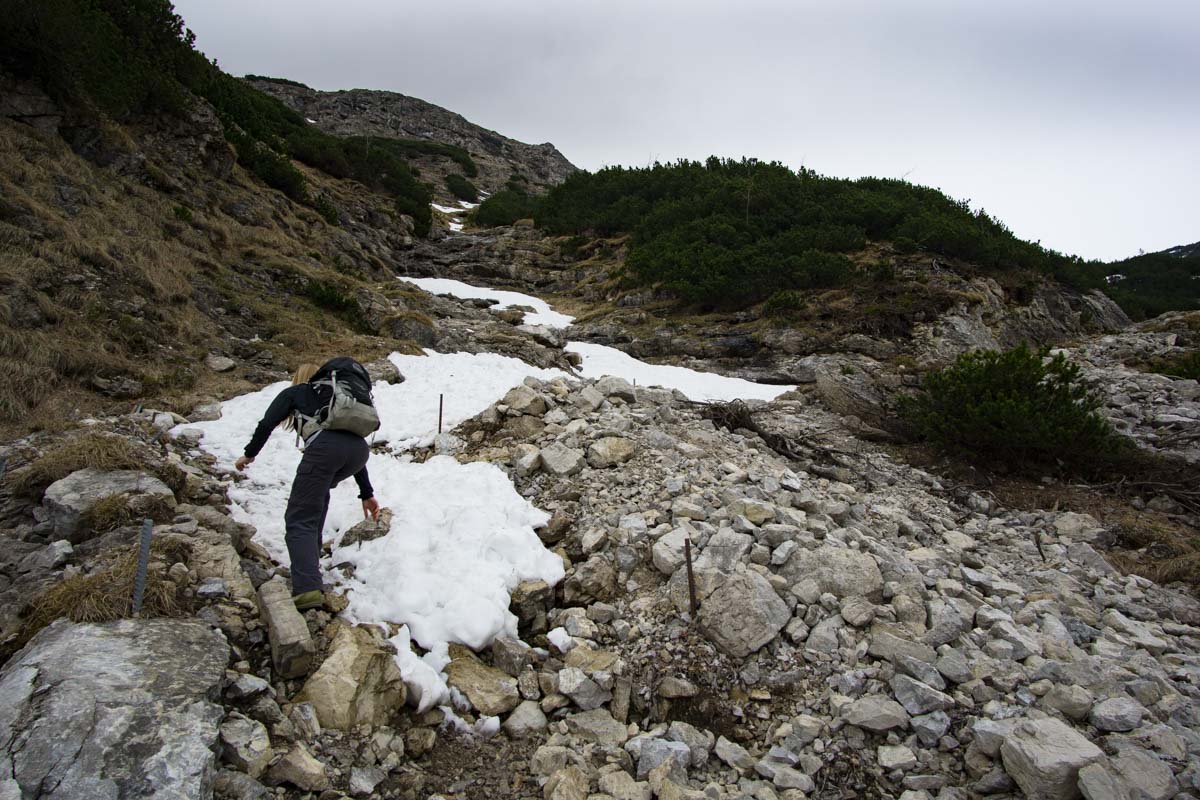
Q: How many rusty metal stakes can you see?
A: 2